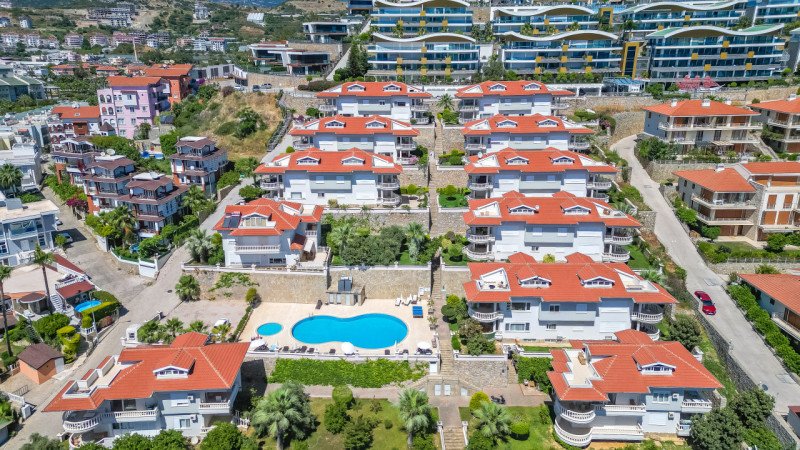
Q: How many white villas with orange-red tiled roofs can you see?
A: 11